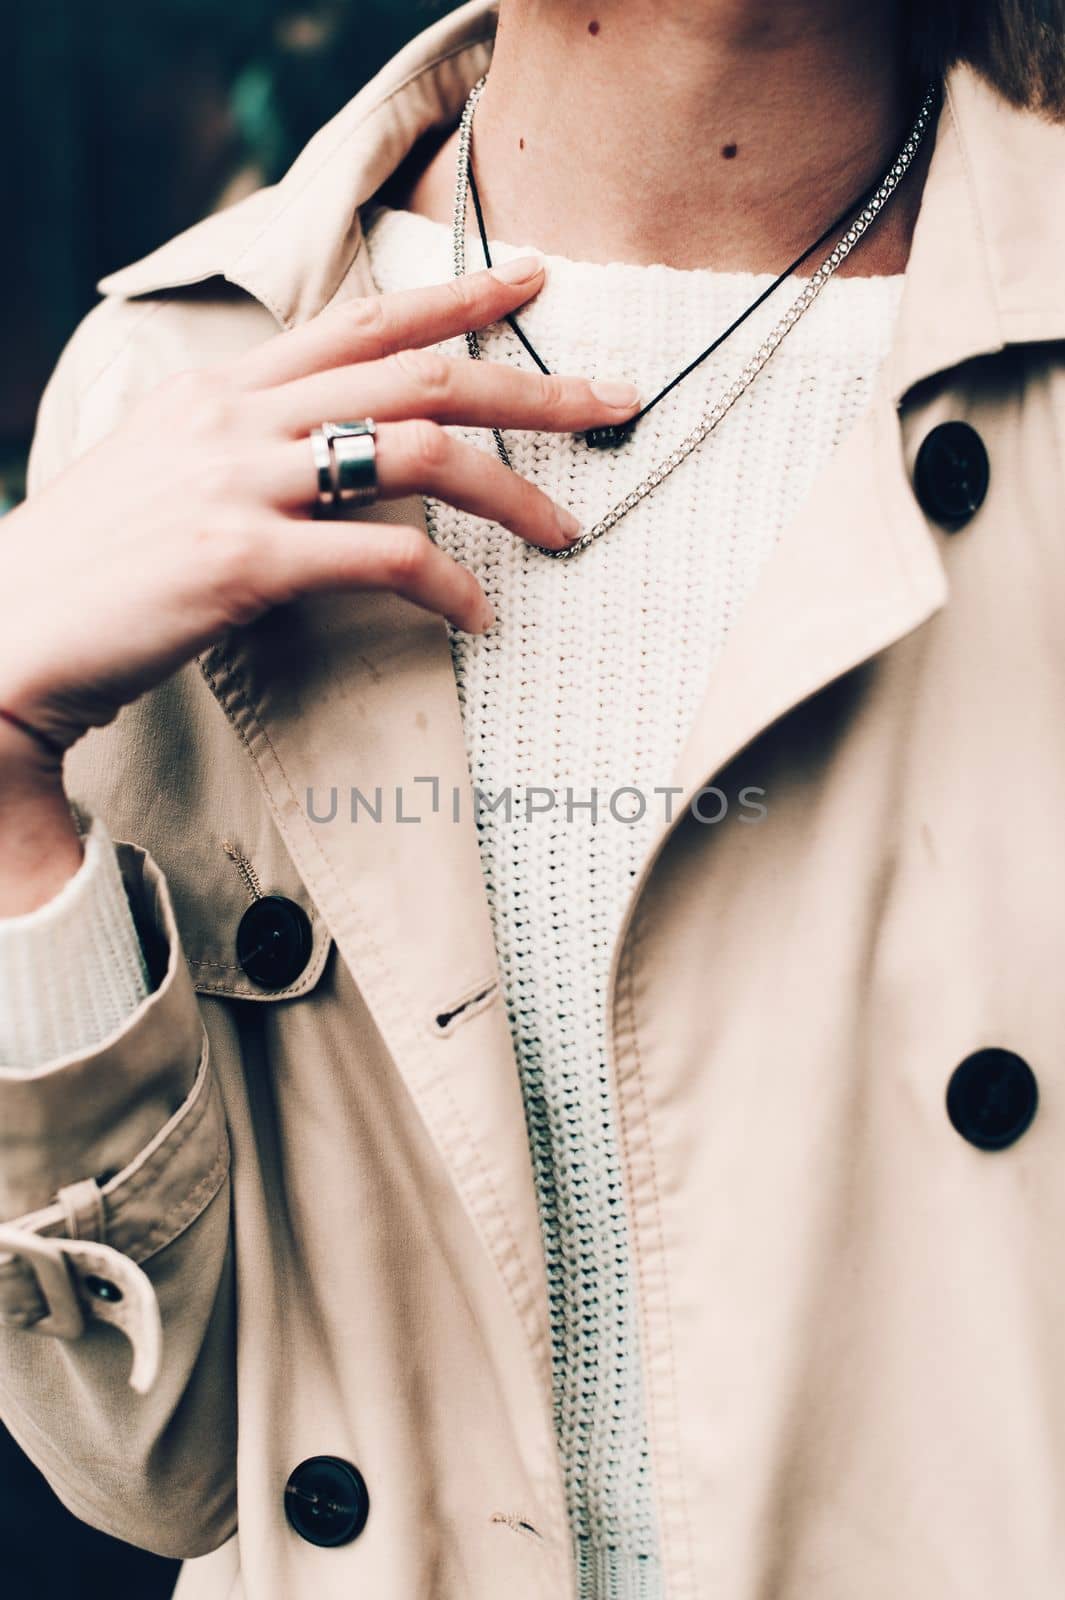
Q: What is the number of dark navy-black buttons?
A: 4